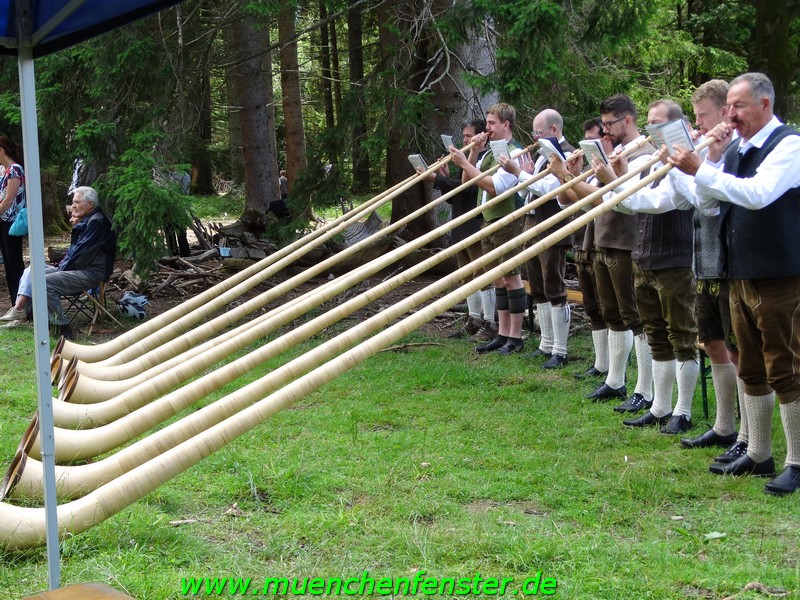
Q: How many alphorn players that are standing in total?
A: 8